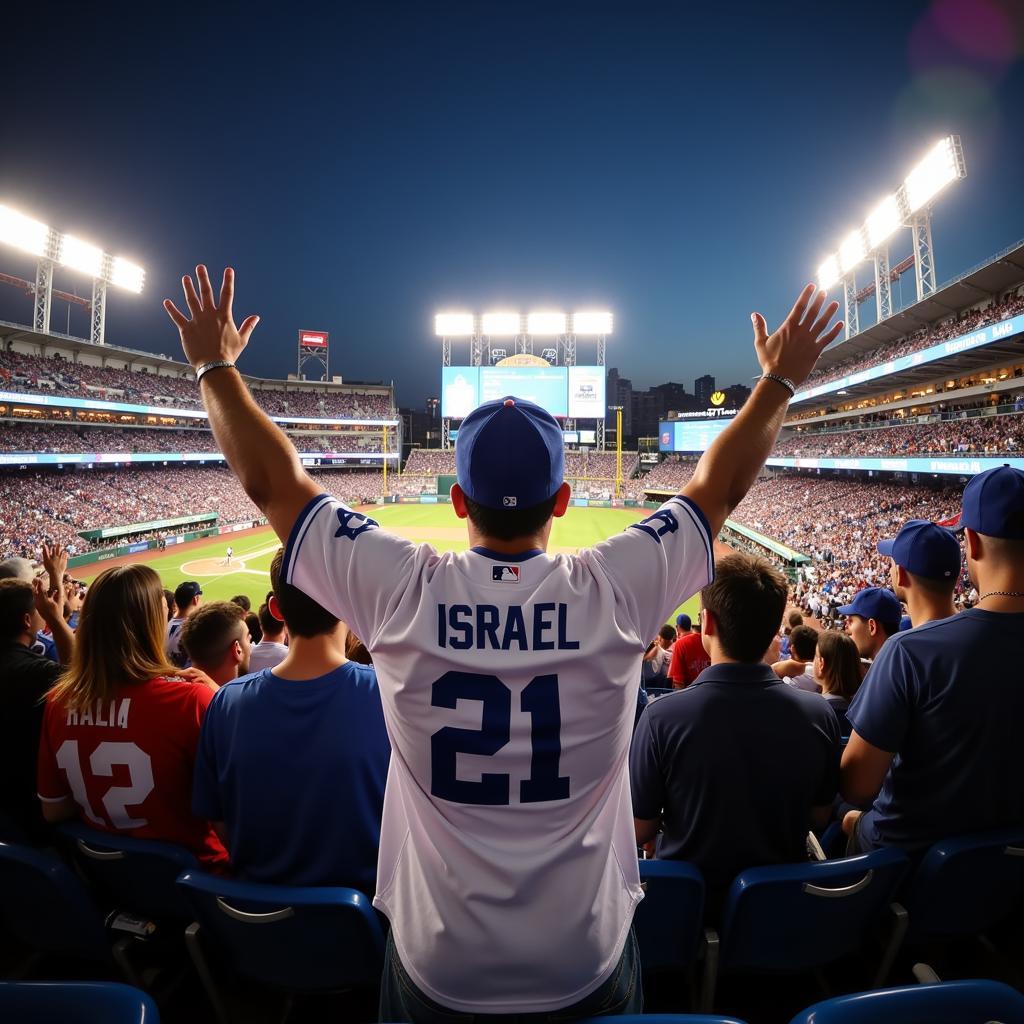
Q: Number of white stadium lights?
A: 11